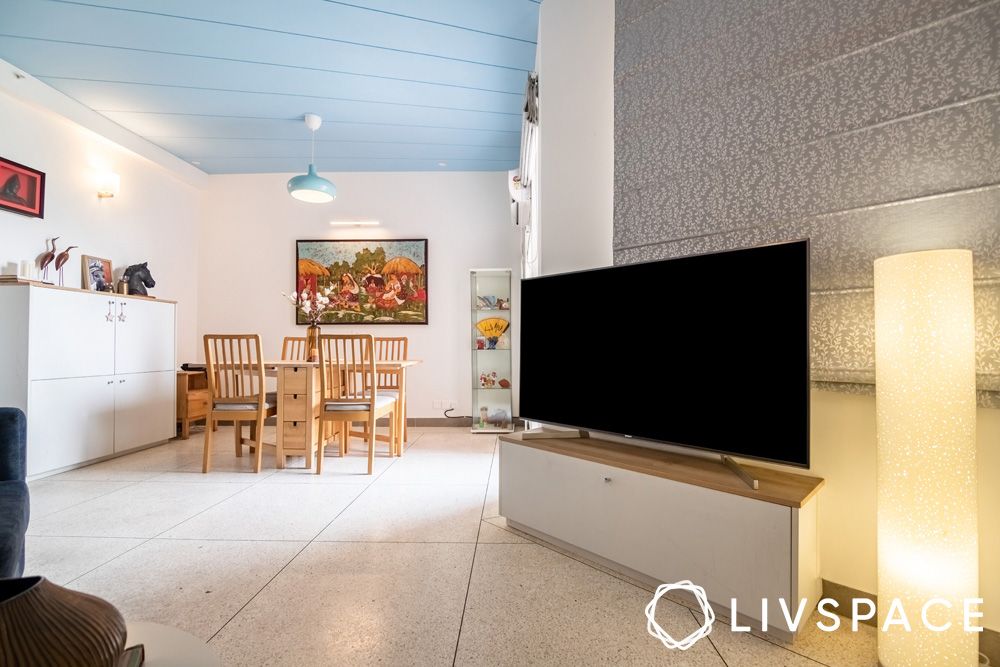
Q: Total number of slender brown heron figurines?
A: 2